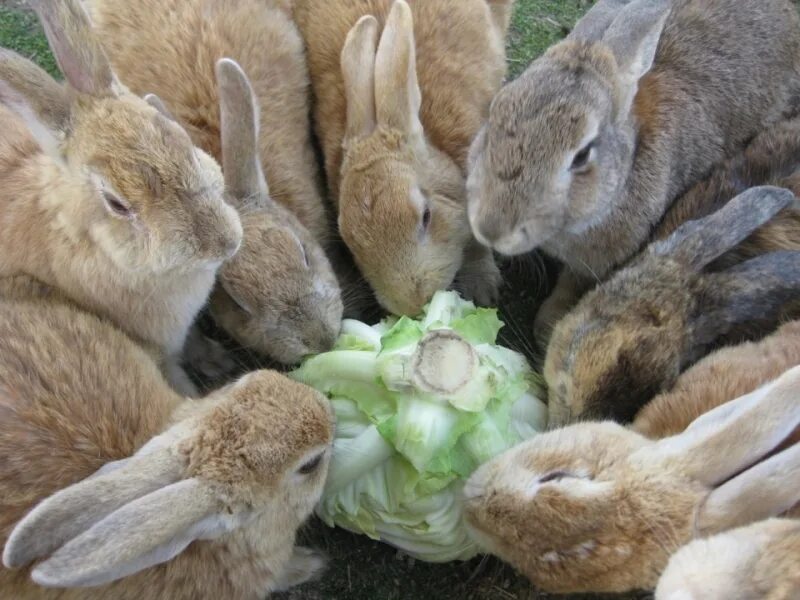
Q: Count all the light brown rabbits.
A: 6